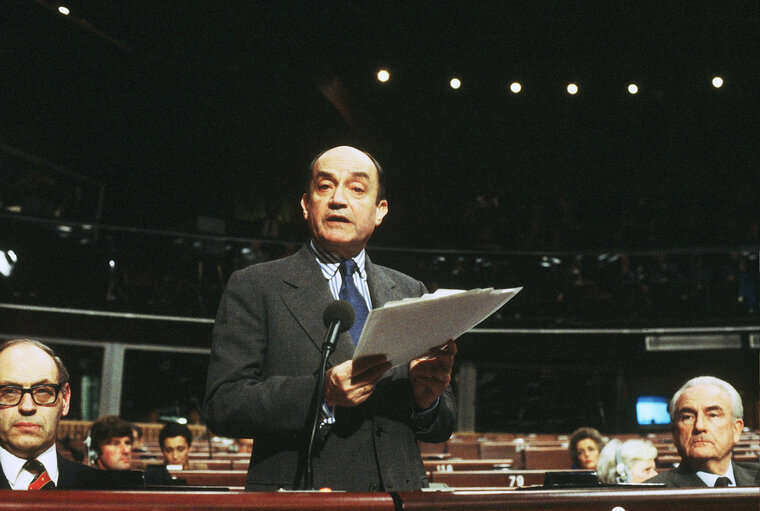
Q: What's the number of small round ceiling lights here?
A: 7